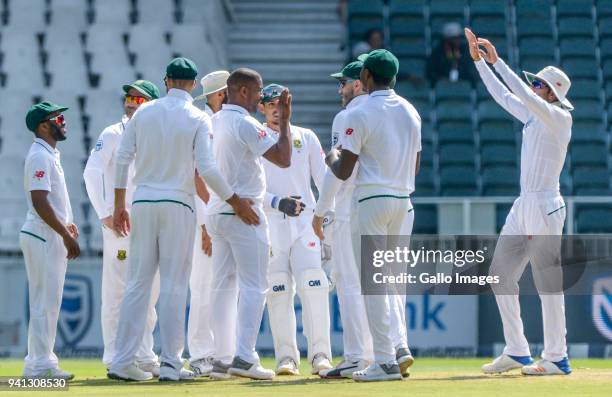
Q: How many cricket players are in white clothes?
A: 9